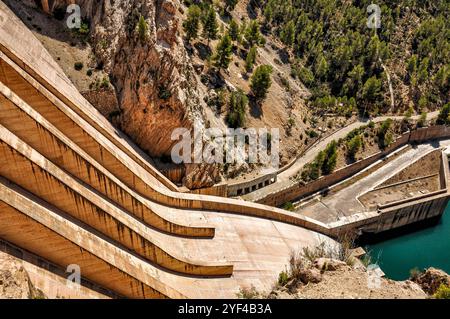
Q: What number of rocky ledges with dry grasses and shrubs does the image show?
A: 1